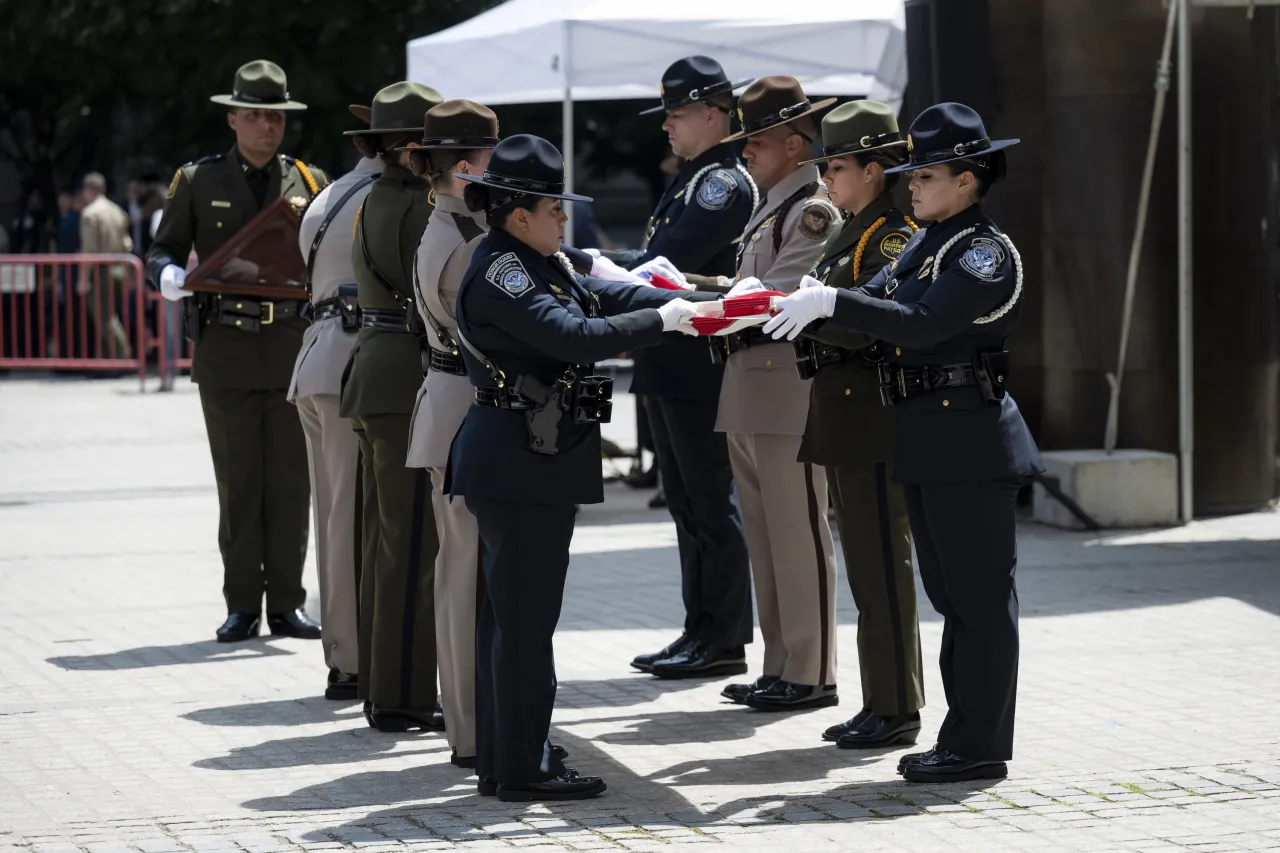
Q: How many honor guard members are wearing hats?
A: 9